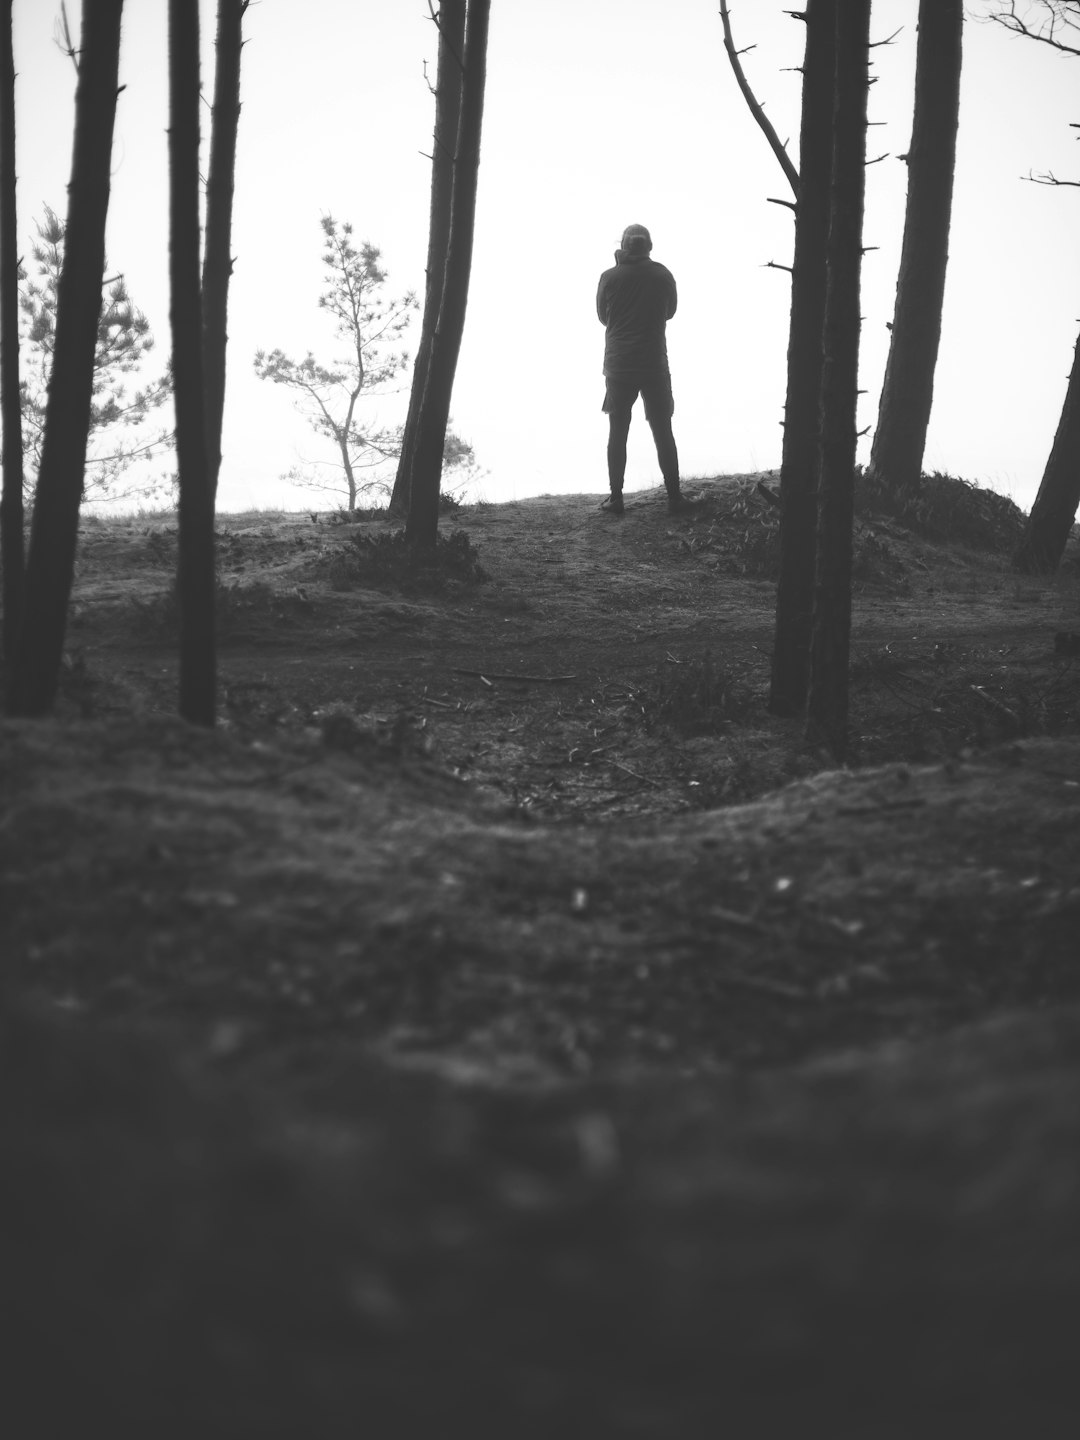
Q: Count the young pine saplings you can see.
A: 2